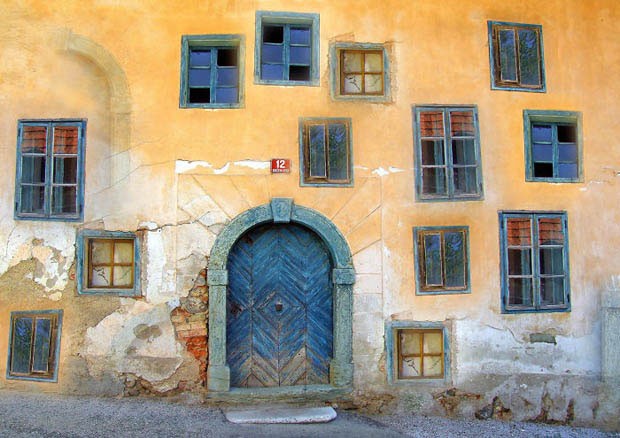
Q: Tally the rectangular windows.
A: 13